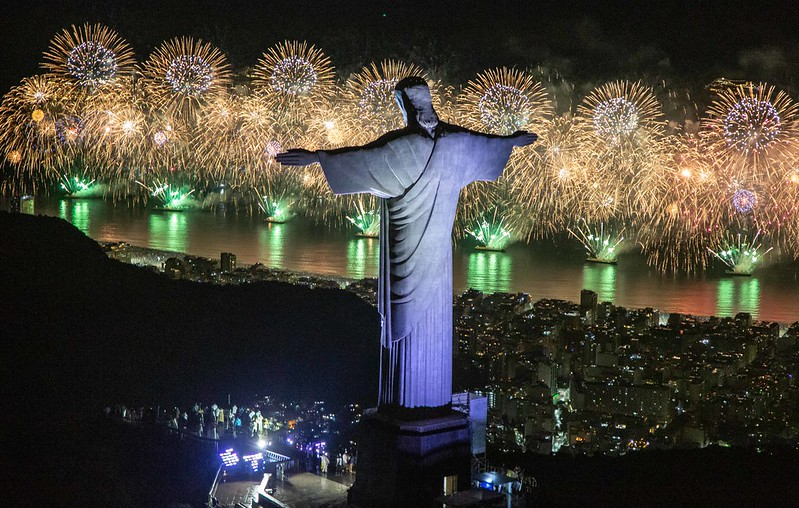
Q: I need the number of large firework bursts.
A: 7